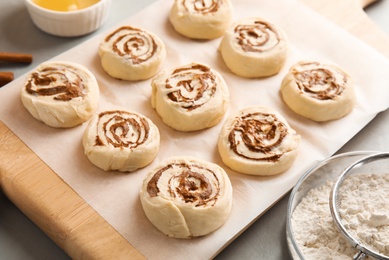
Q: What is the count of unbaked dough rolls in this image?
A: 9